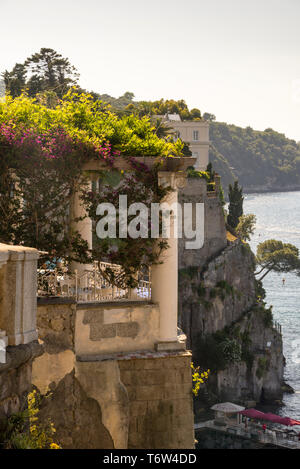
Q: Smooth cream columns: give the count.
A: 2